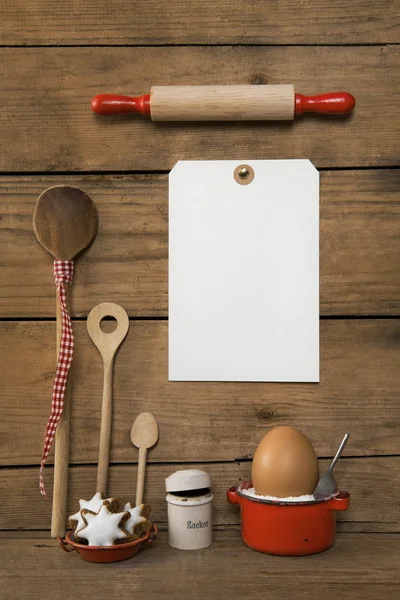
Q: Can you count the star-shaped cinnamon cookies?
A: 3